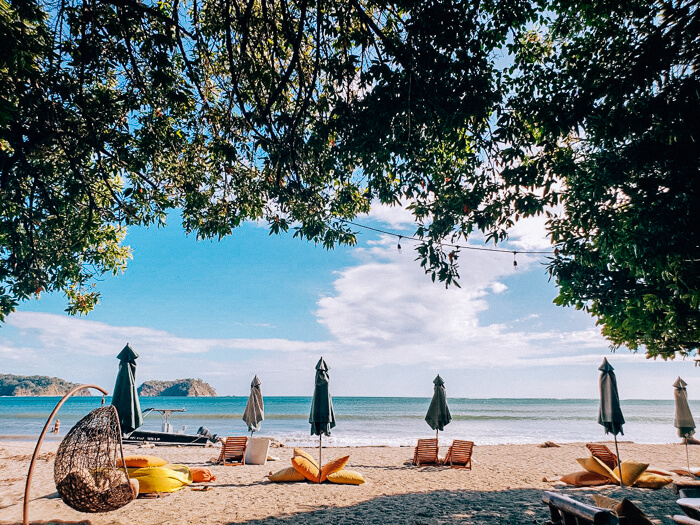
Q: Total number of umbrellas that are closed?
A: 6